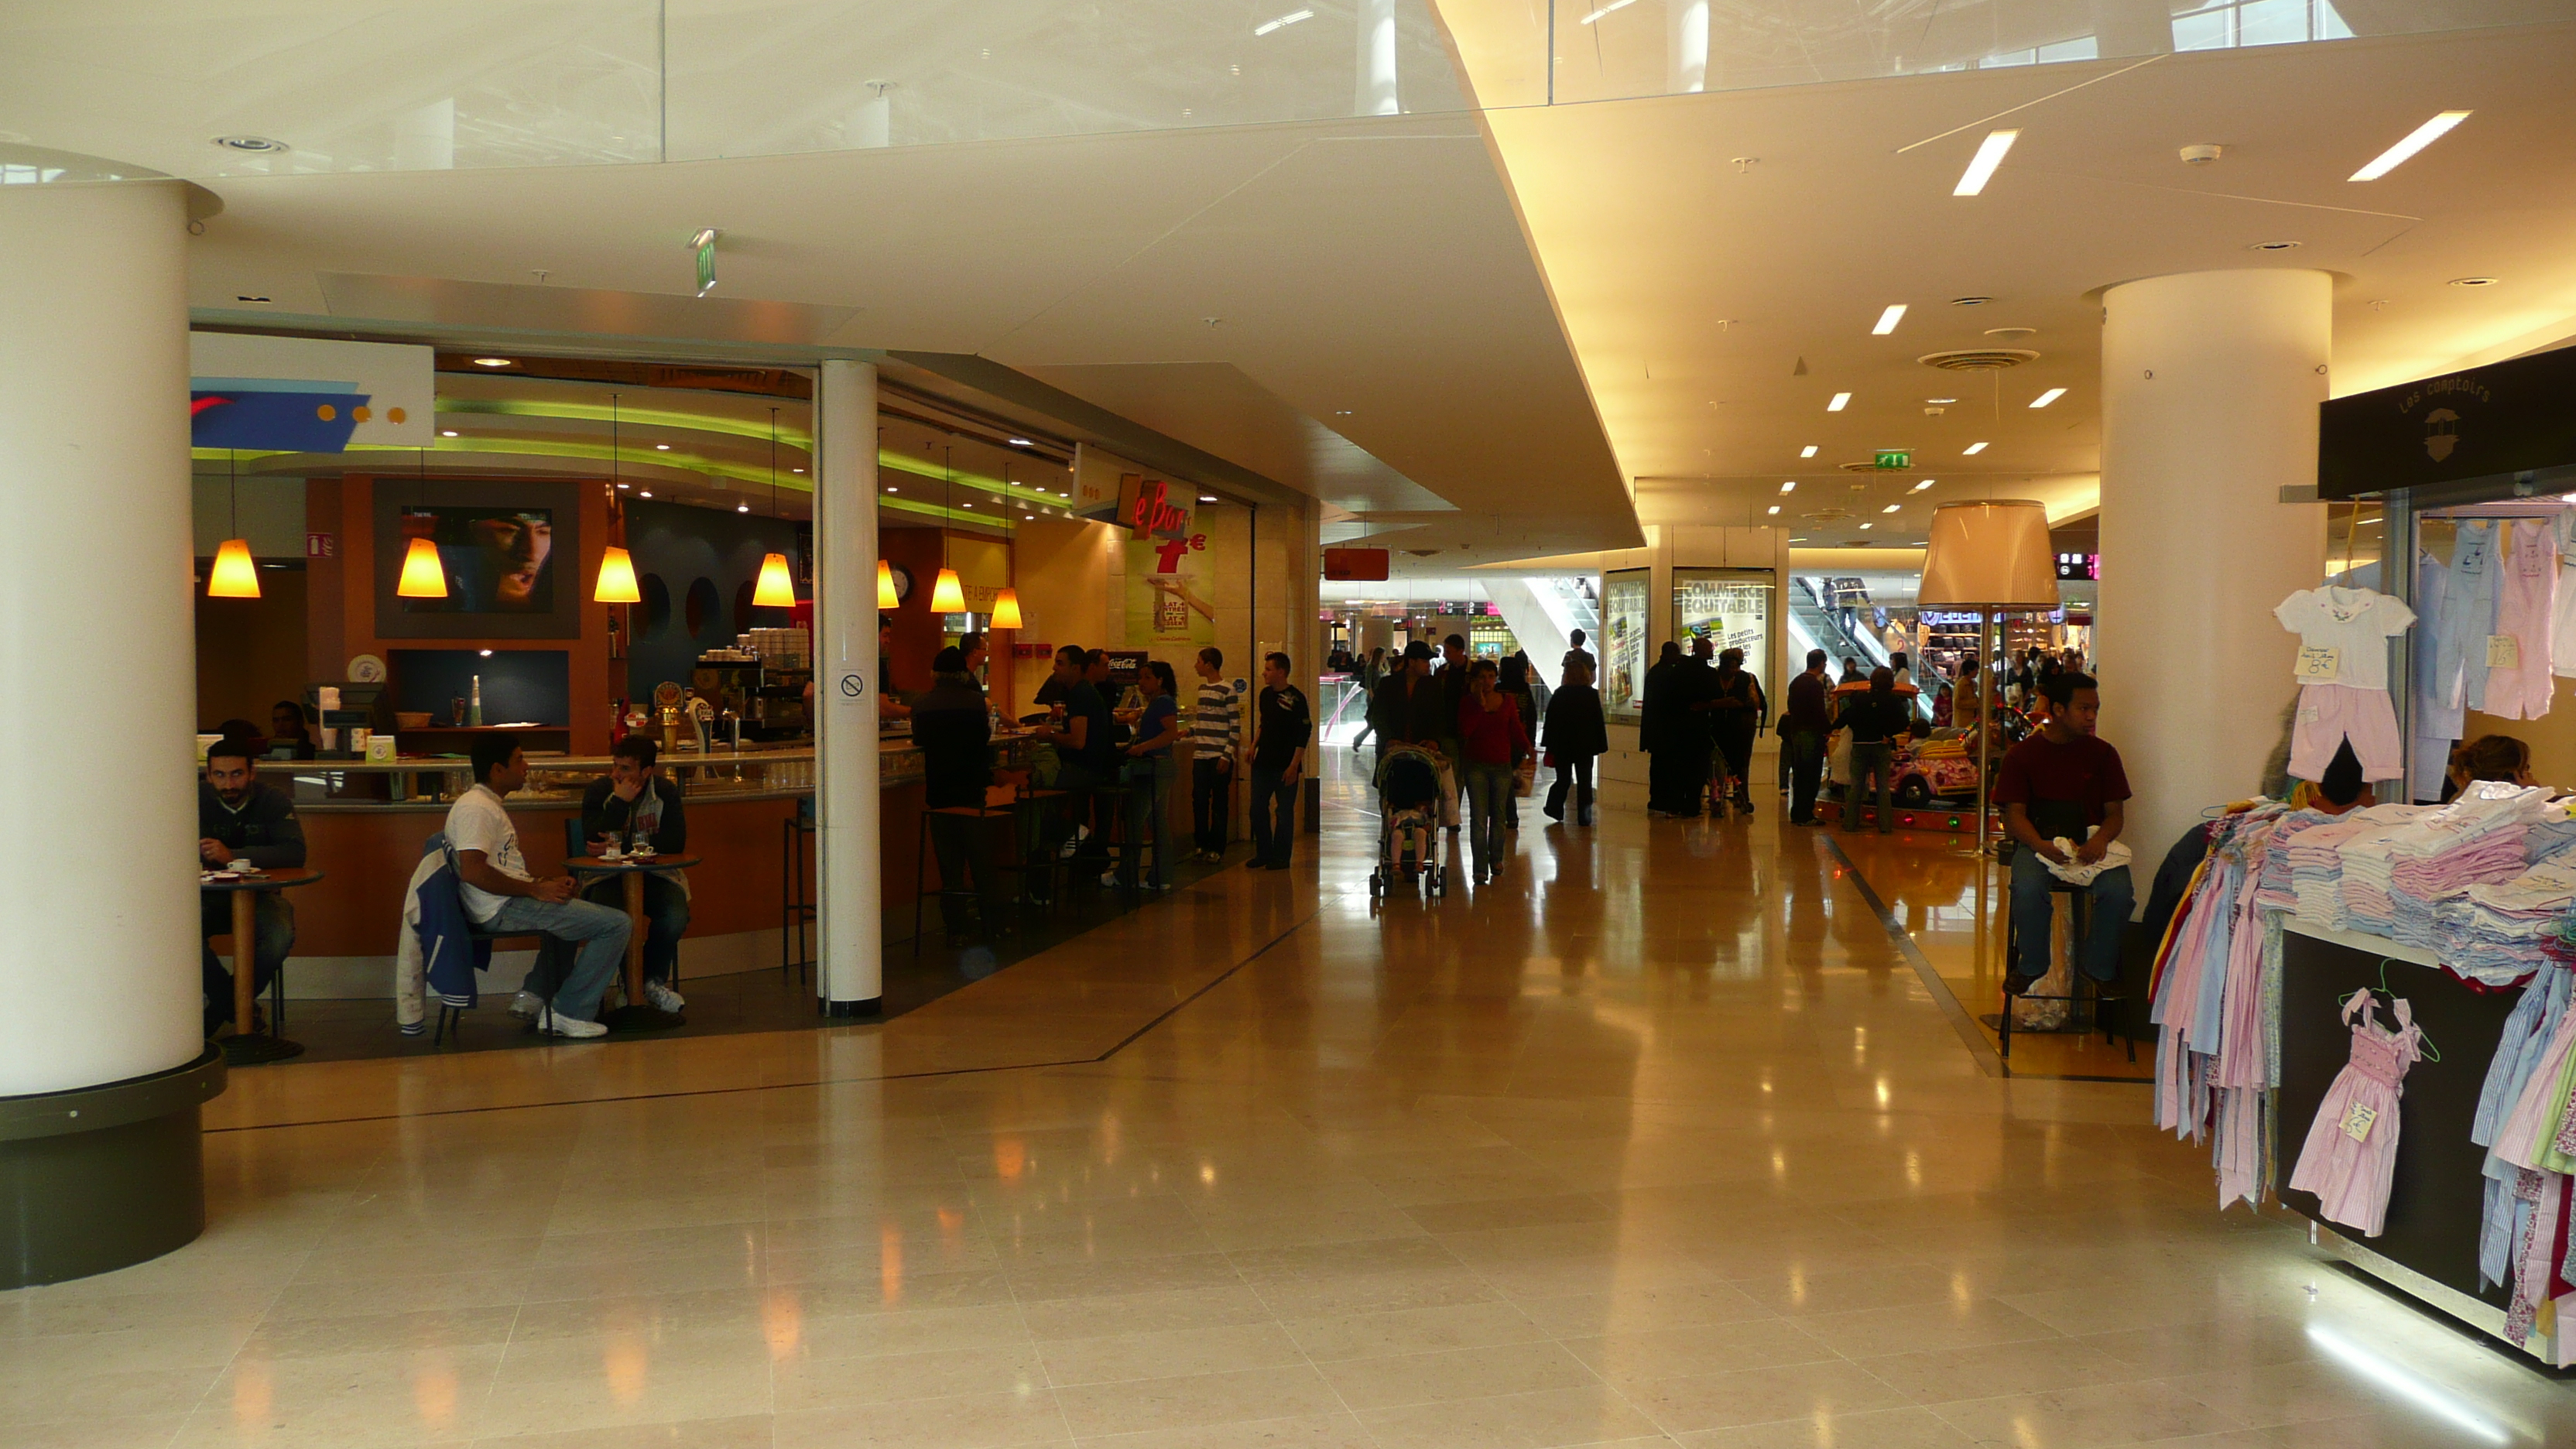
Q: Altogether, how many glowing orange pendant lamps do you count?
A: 7